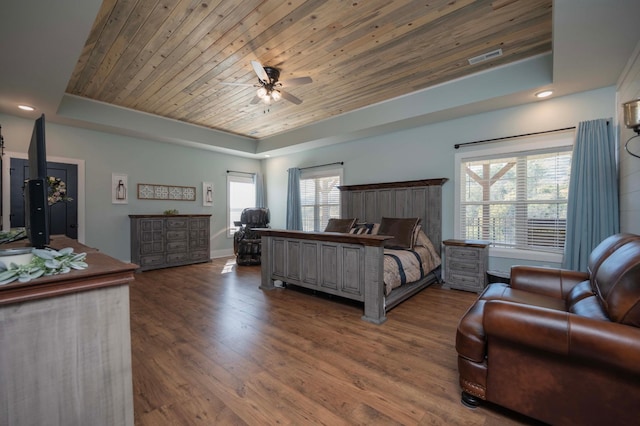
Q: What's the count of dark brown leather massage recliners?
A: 1